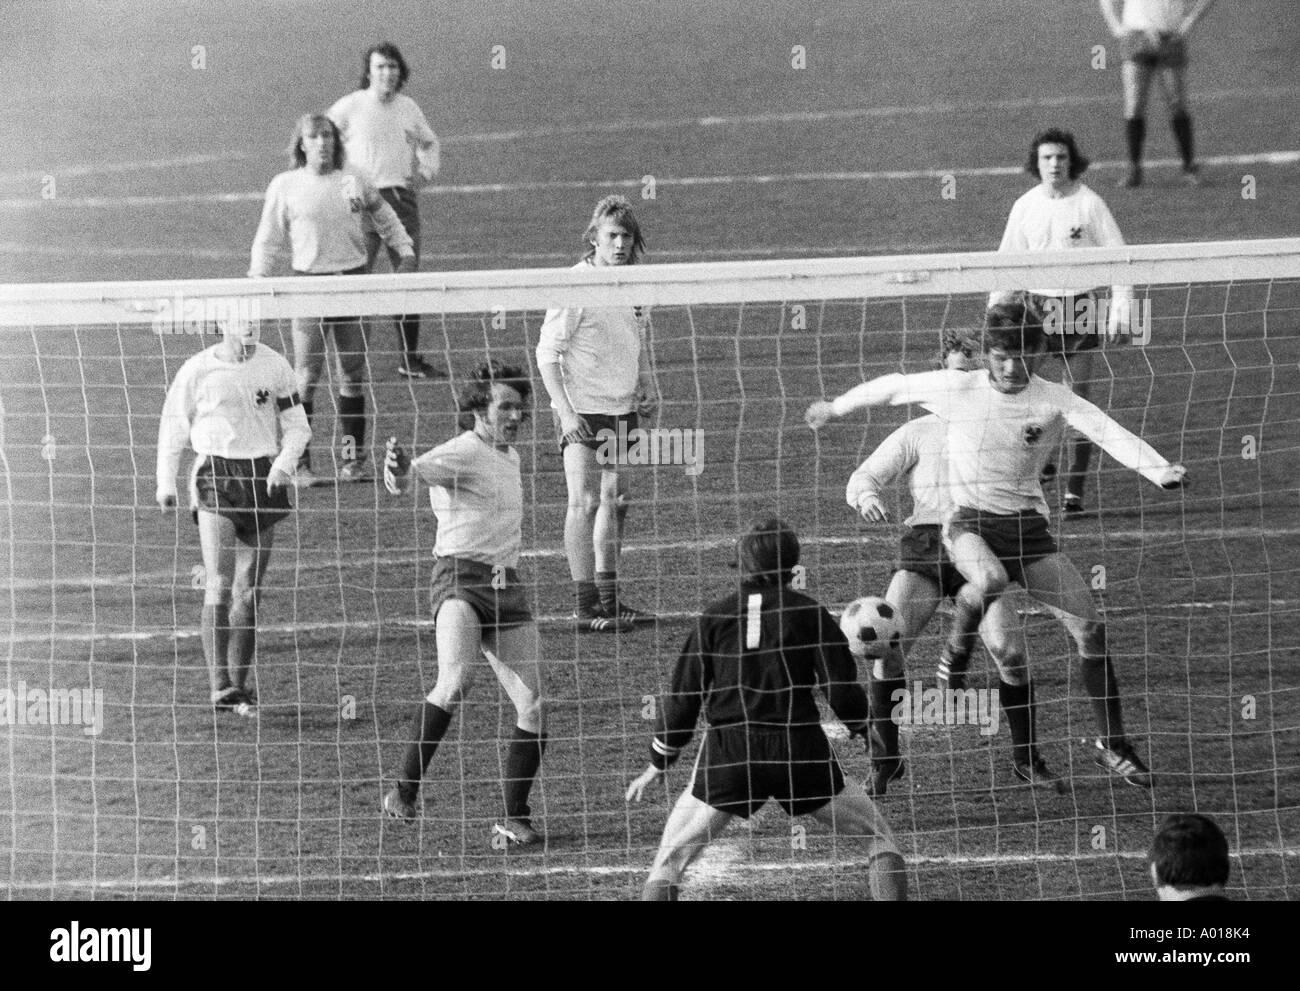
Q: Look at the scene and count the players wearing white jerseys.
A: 9